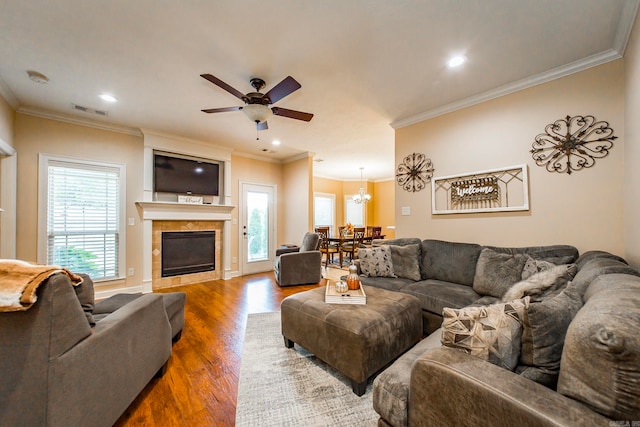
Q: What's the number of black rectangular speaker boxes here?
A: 0